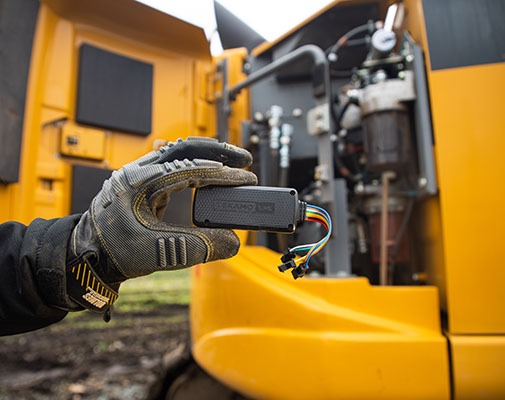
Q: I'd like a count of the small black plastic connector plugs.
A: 3